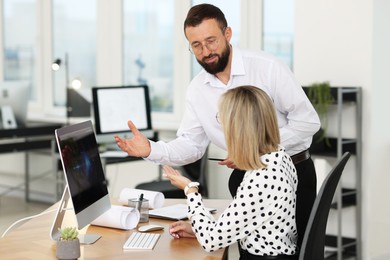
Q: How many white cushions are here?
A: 0